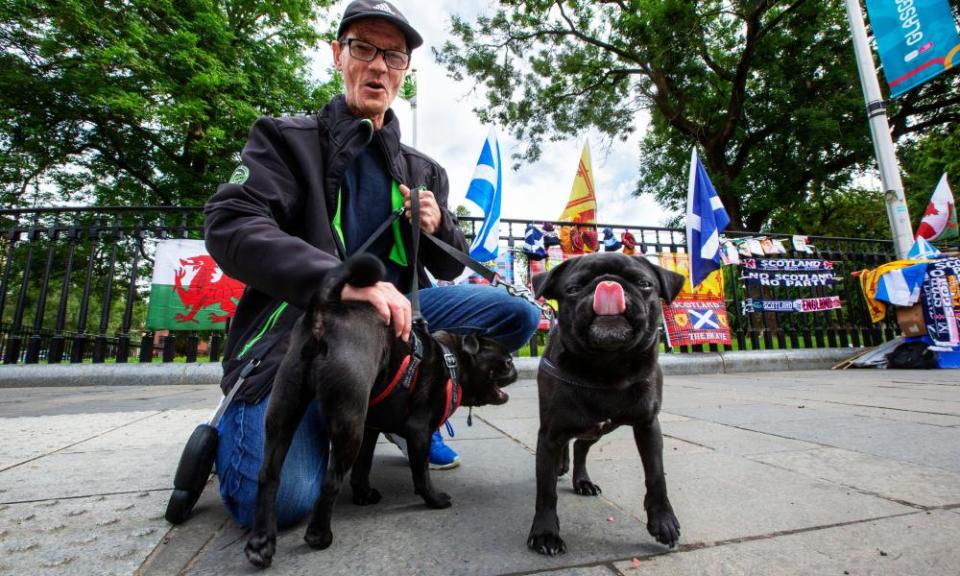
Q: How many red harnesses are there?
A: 1